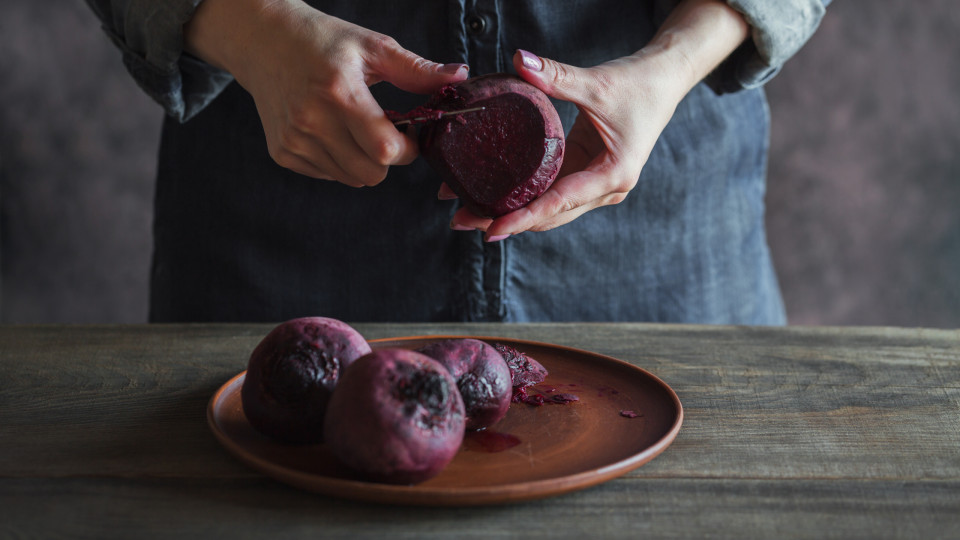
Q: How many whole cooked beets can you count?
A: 3